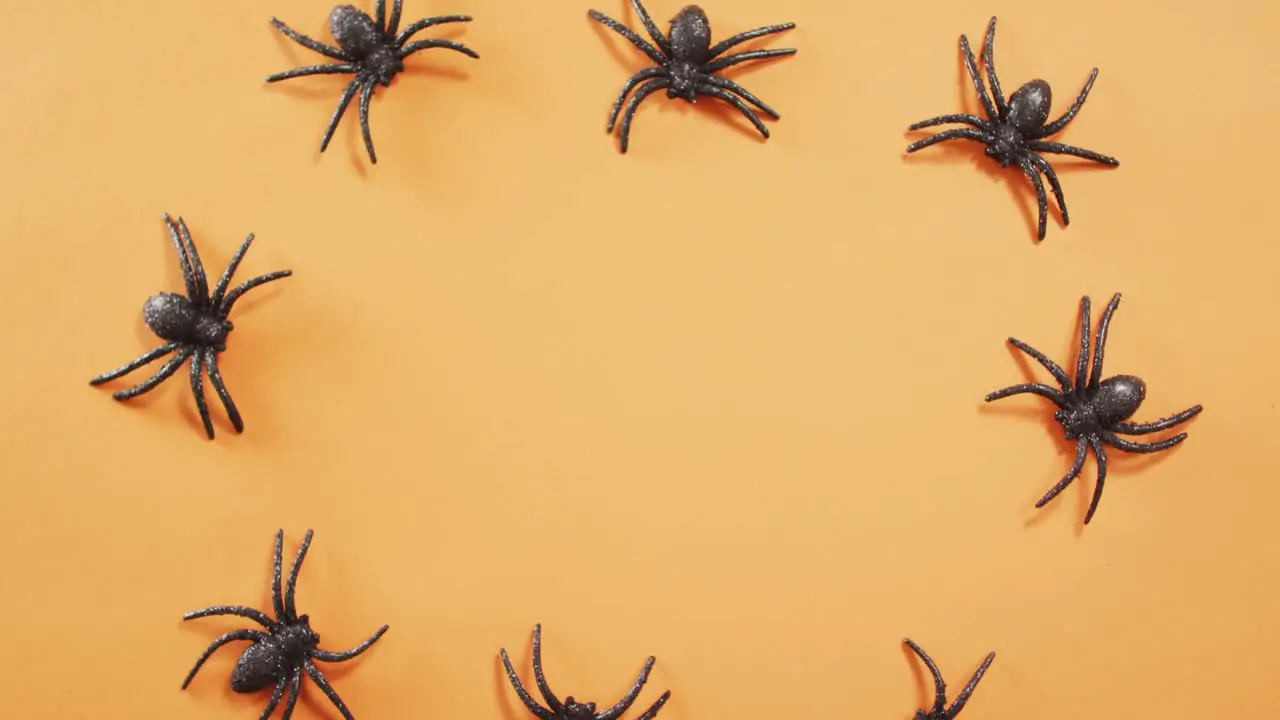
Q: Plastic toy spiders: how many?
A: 8